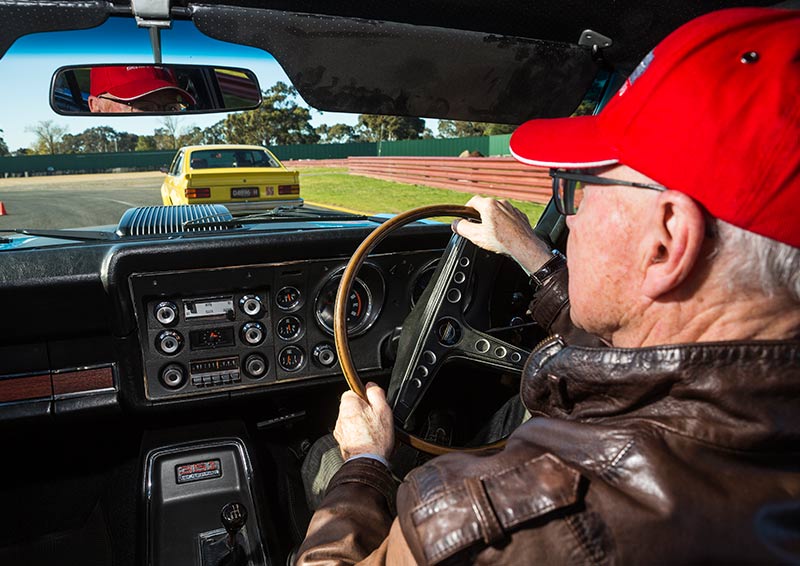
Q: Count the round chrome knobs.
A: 7